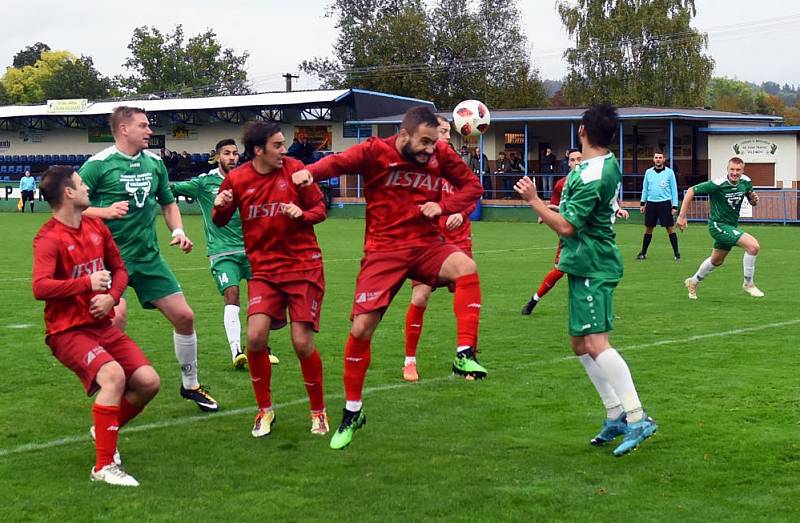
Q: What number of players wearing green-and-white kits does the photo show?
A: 4